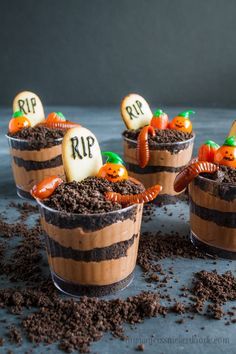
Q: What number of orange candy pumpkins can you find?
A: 7